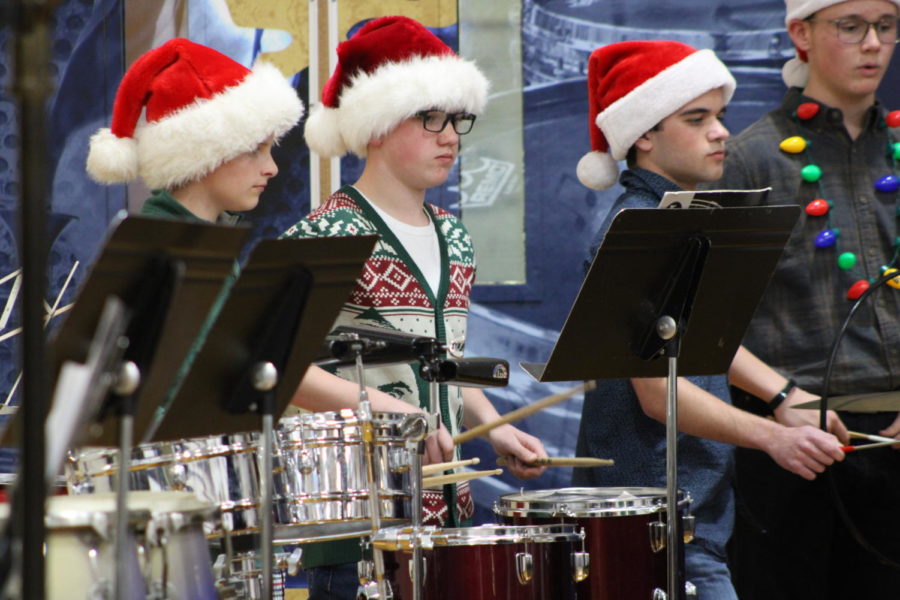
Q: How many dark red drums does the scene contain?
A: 2